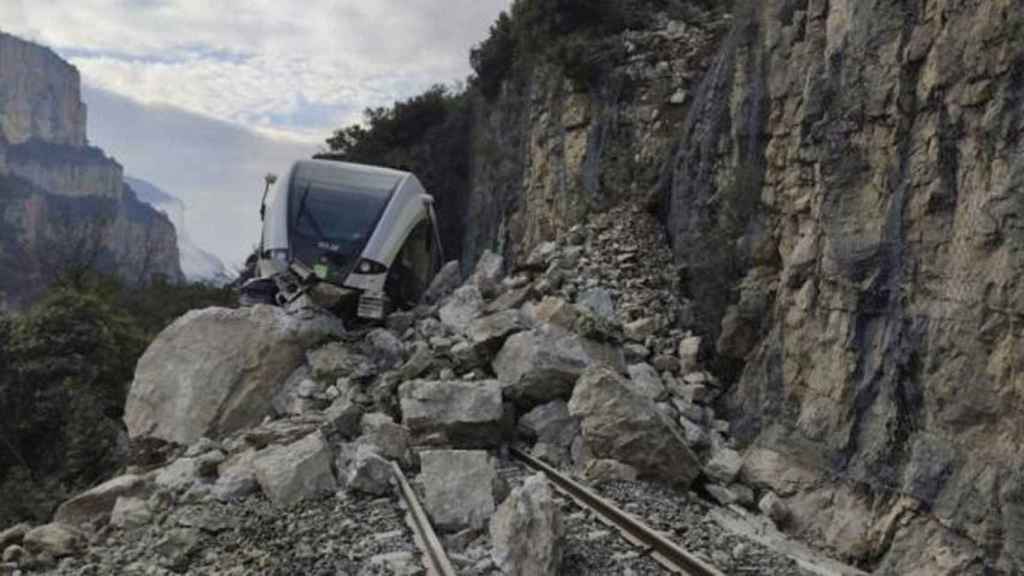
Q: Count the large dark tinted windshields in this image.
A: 1